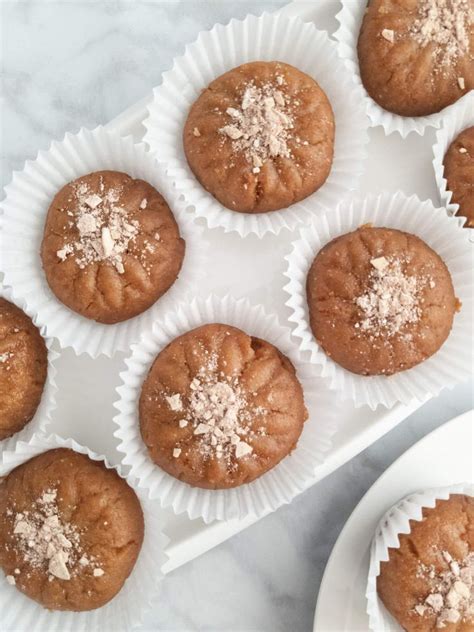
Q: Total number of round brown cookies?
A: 9